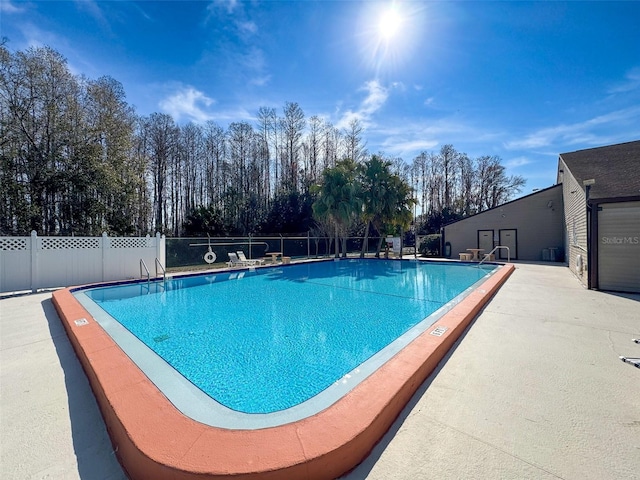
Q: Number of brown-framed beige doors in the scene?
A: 2